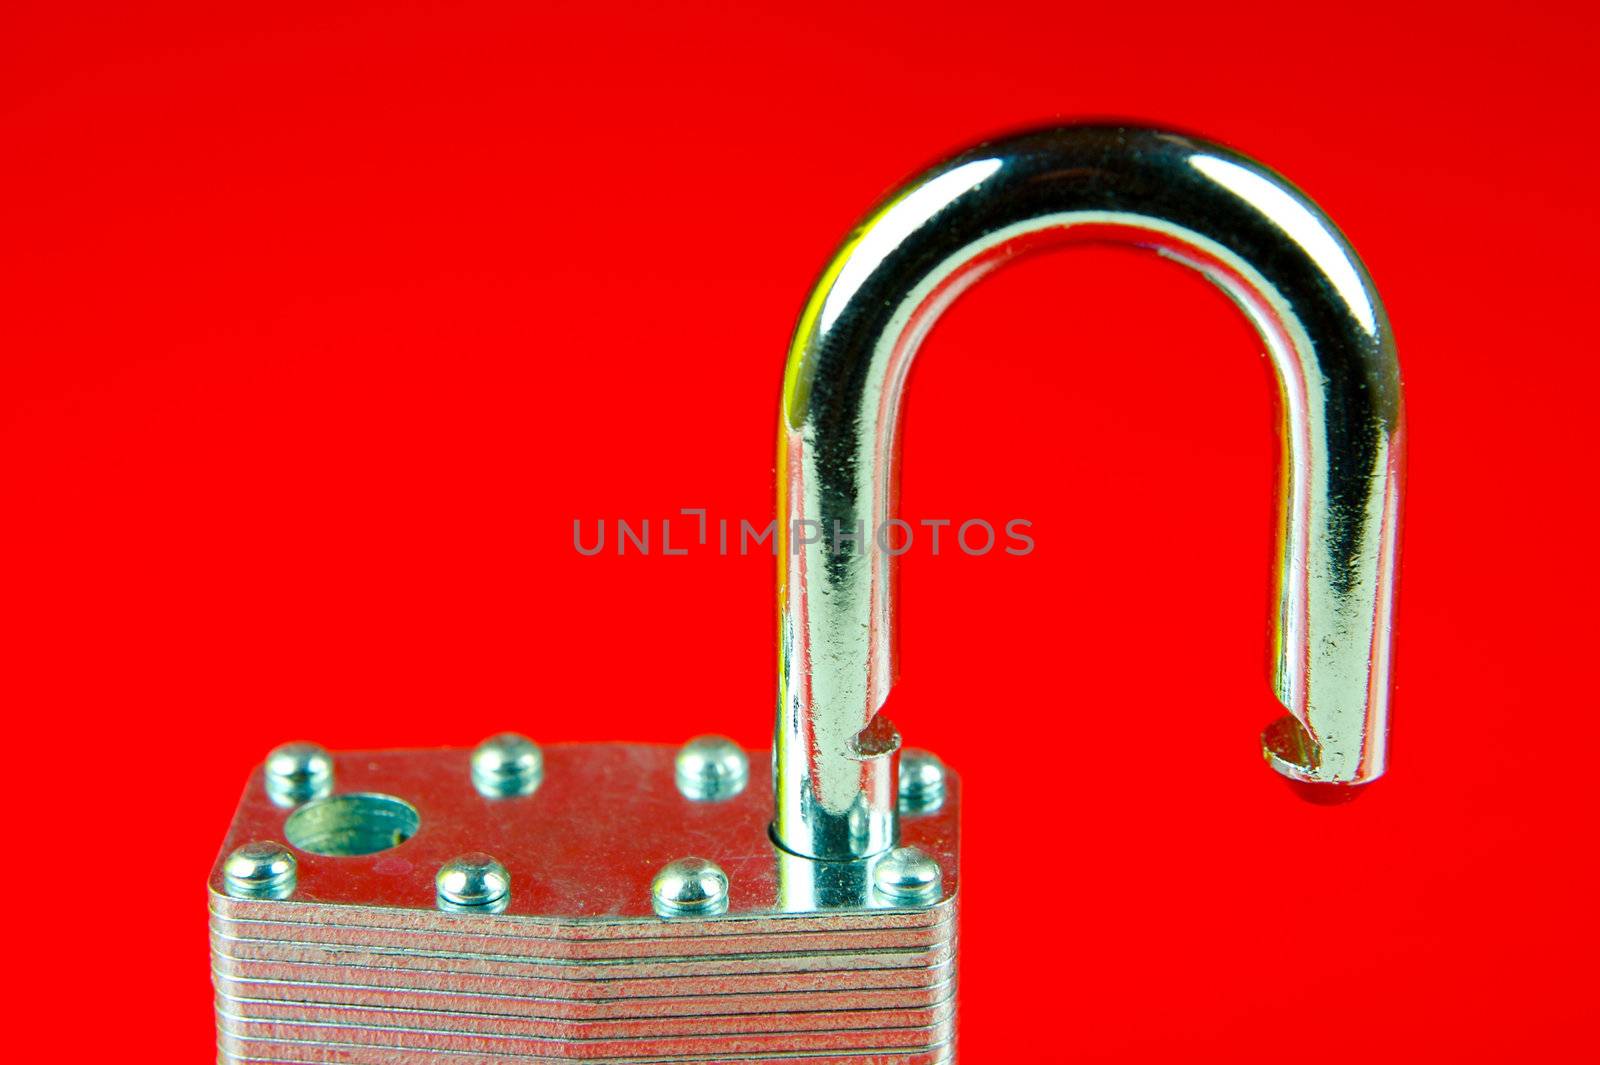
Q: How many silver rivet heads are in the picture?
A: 8